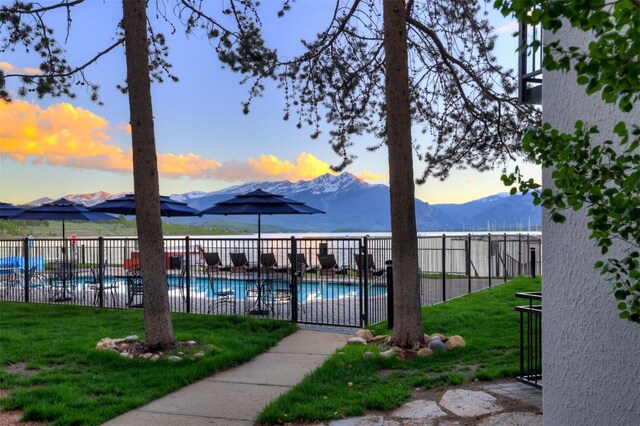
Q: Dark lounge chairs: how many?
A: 6